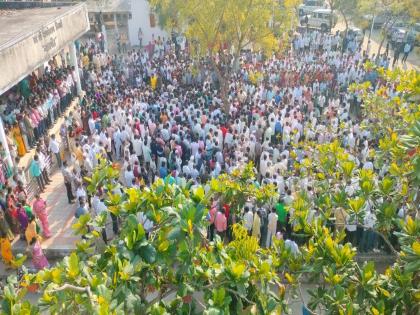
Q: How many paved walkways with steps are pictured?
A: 1